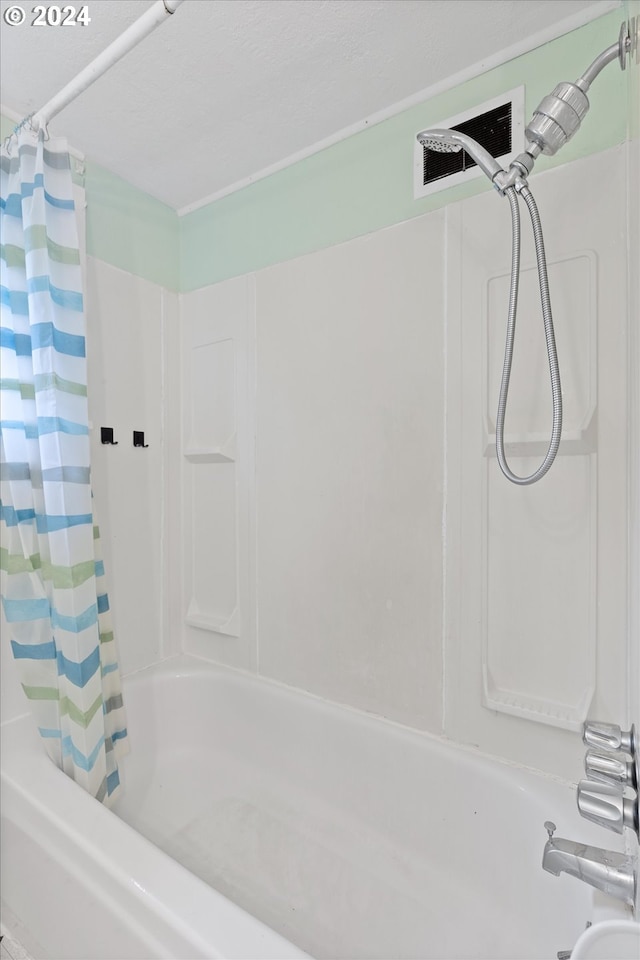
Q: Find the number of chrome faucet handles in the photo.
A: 3